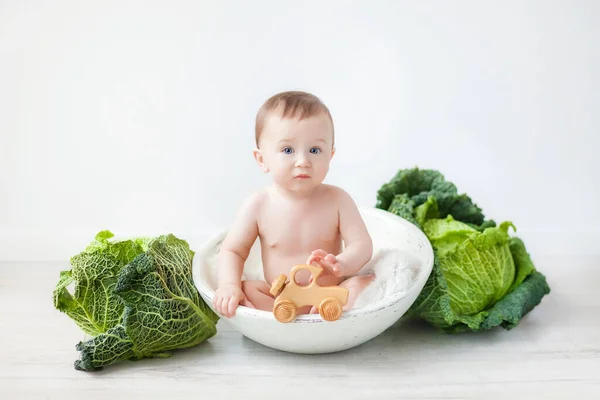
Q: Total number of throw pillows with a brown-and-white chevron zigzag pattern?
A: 0